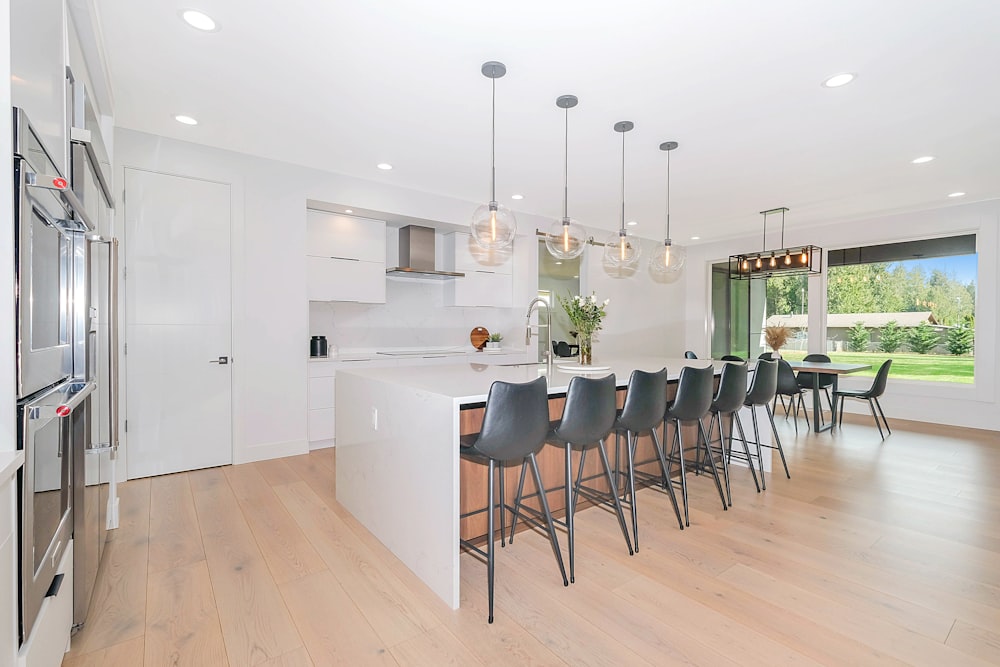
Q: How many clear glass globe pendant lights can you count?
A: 4